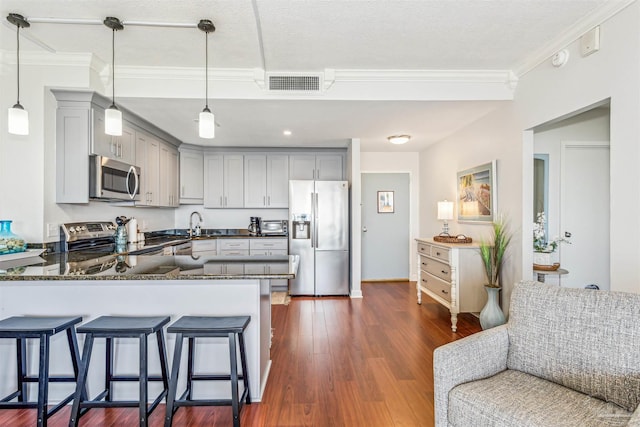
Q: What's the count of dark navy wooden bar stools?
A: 3